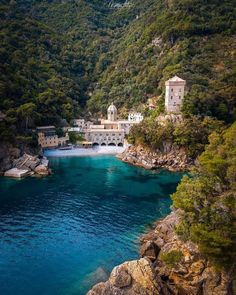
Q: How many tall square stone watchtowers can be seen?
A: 1